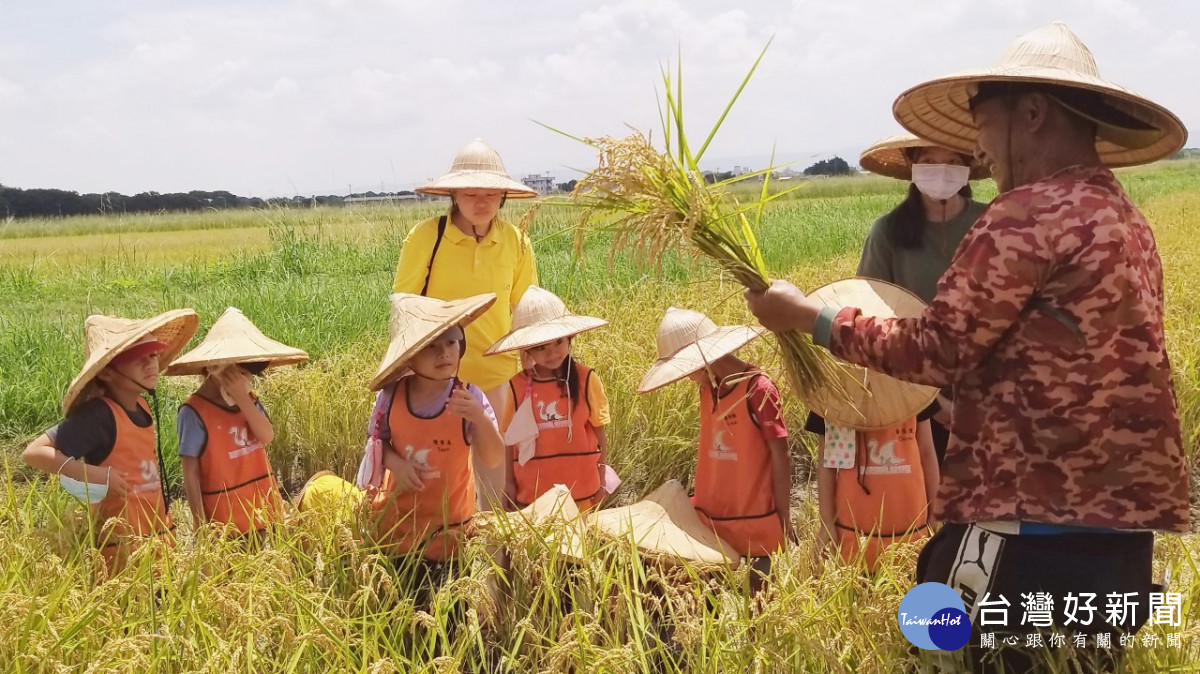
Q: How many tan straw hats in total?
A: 11